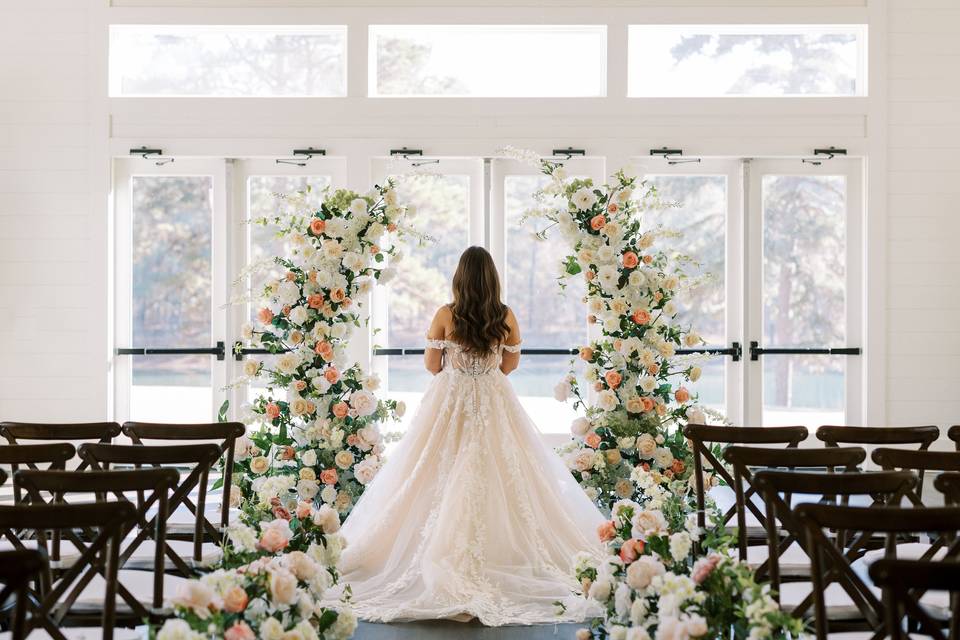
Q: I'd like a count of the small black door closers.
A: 6